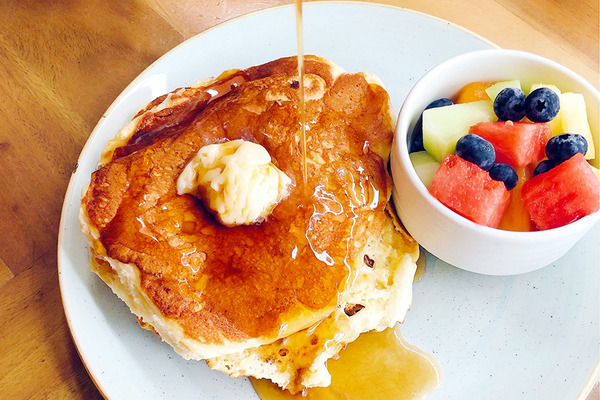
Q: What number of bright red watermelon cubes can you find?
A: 3